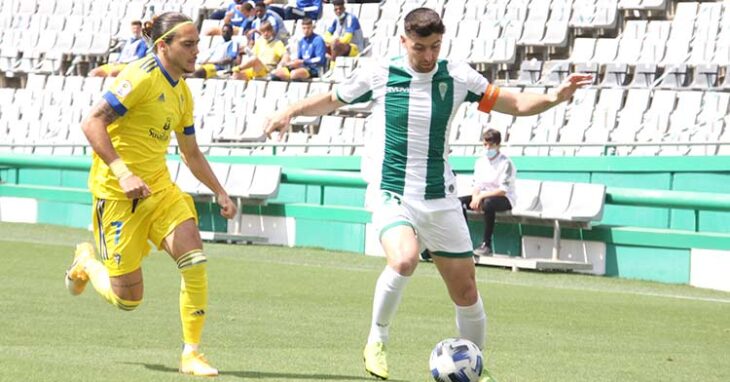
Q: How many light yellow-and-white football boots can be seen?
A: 2